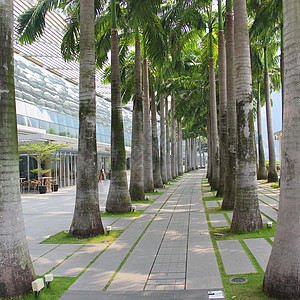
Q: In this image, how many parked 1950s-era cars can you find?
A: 0